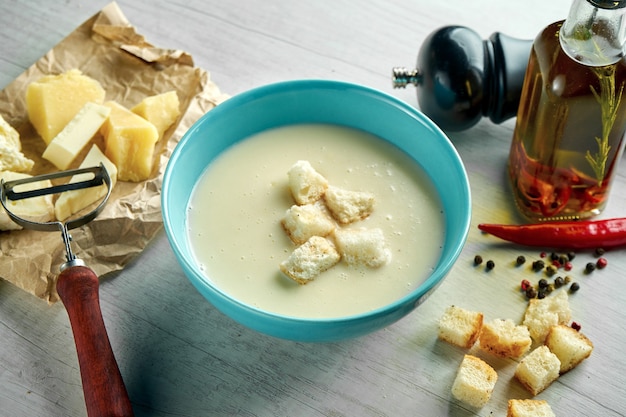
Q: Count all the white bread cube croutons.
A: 12